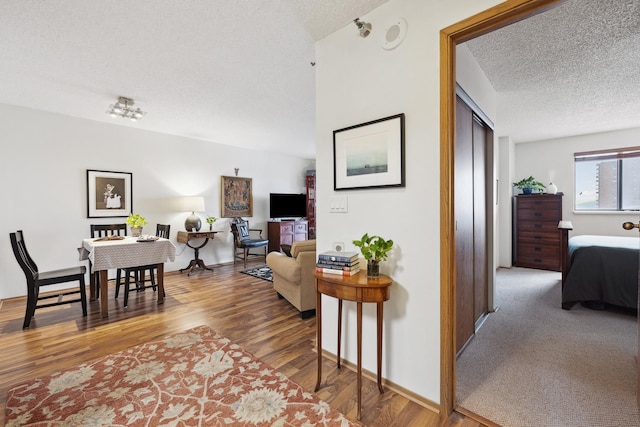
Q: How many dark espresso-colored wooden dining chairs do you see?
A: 3